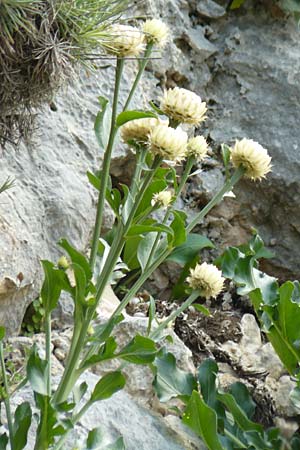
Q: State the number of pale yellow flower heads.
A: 9